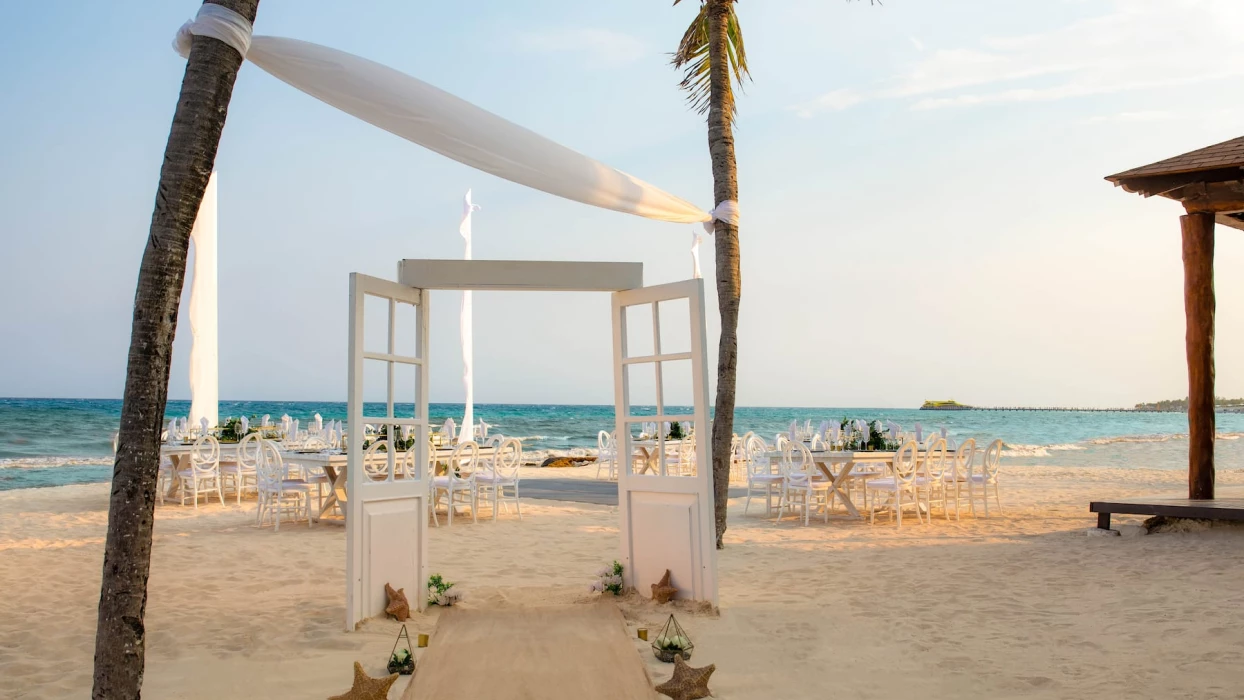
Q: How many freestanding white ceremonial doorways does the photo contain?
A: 1